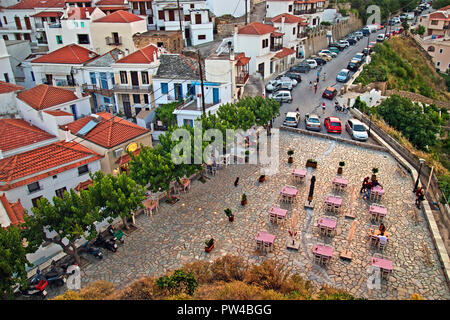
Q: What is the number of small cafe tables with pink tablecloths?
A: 11